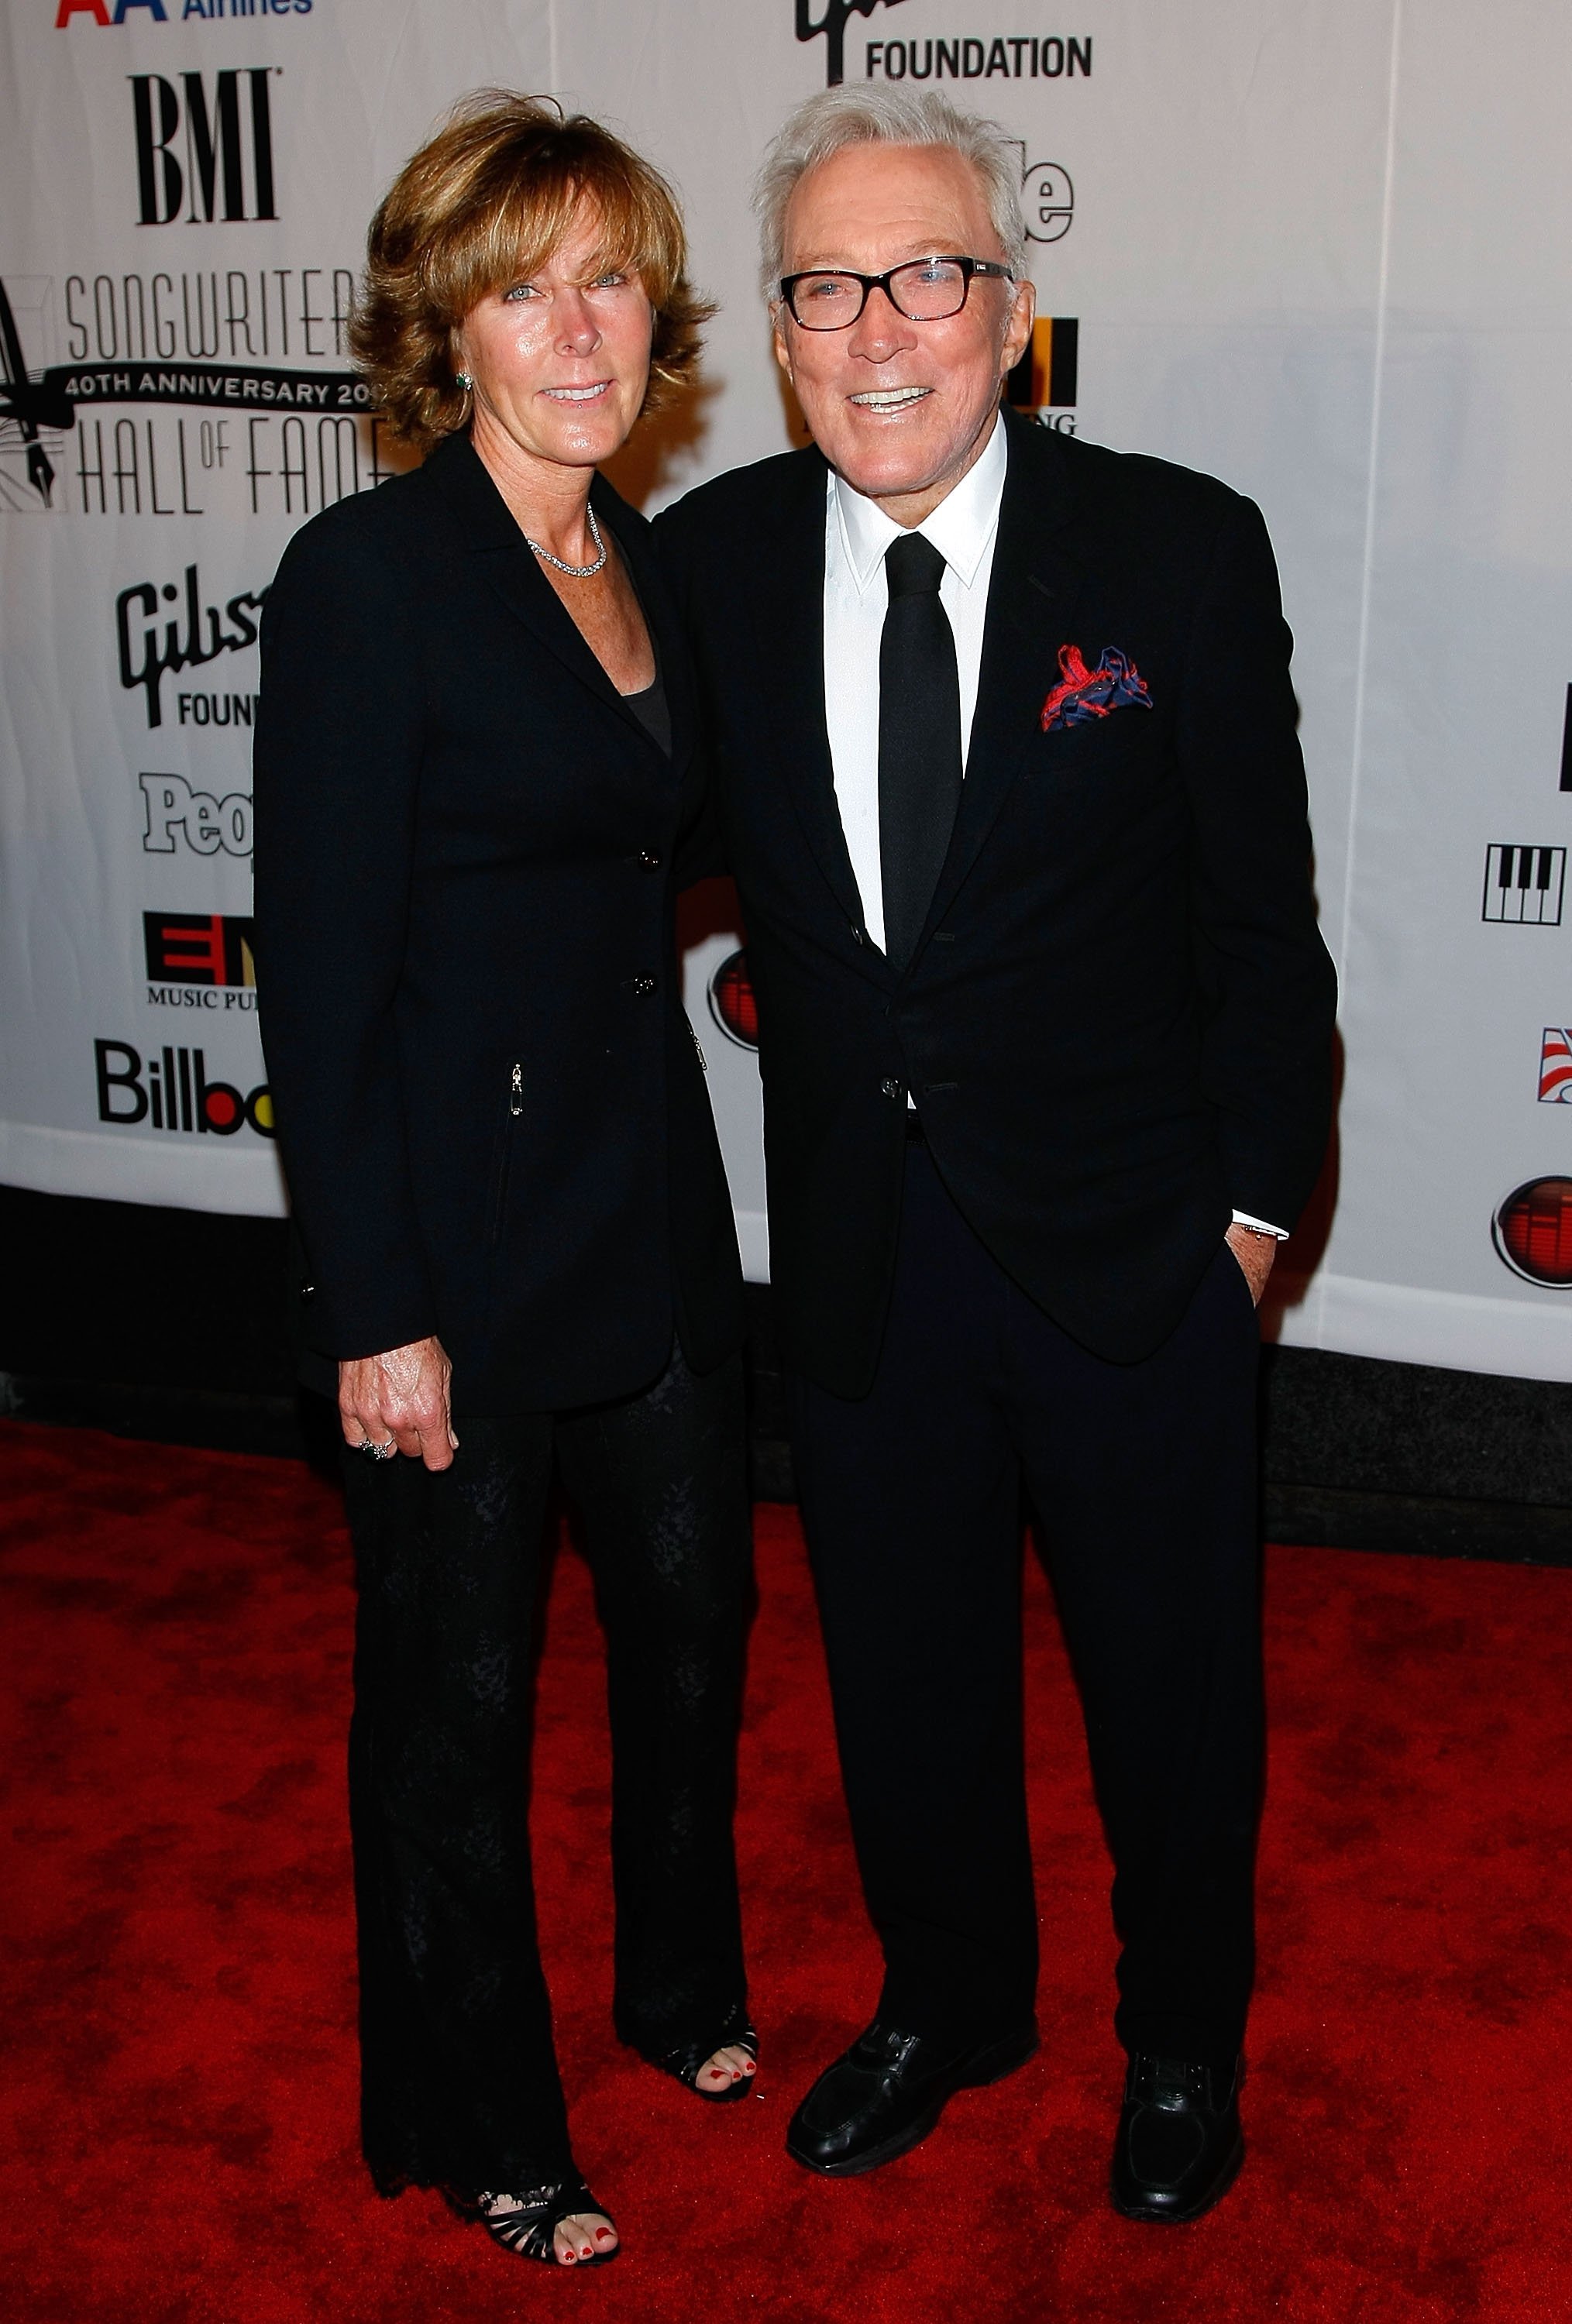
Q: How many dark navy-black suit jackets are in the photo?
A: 2